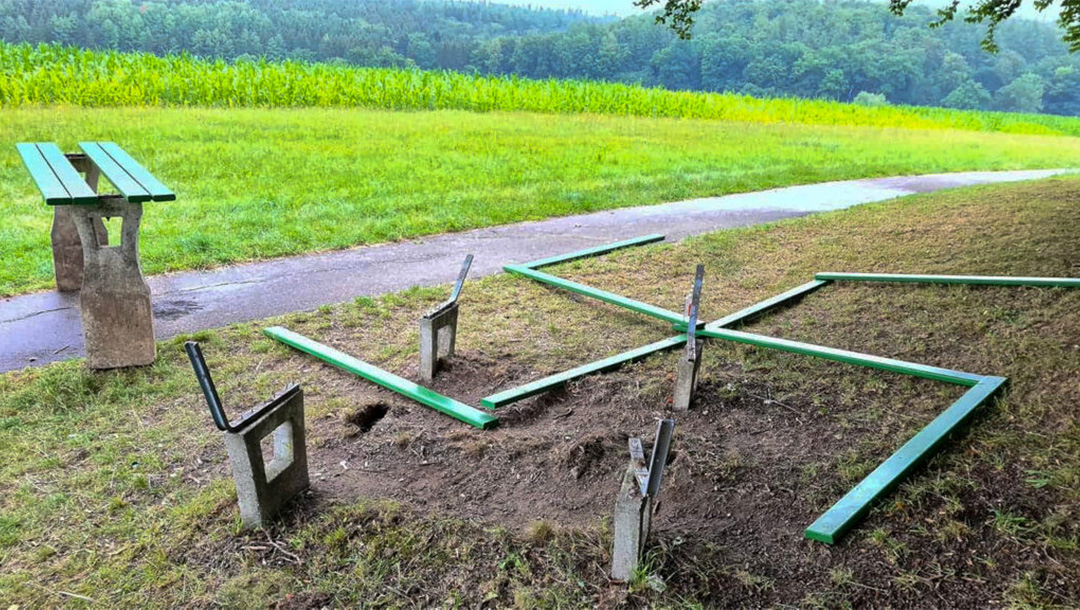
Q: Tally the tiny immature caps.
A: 0